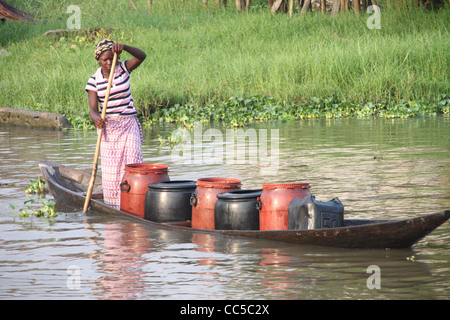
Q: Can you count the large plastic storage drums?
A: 5